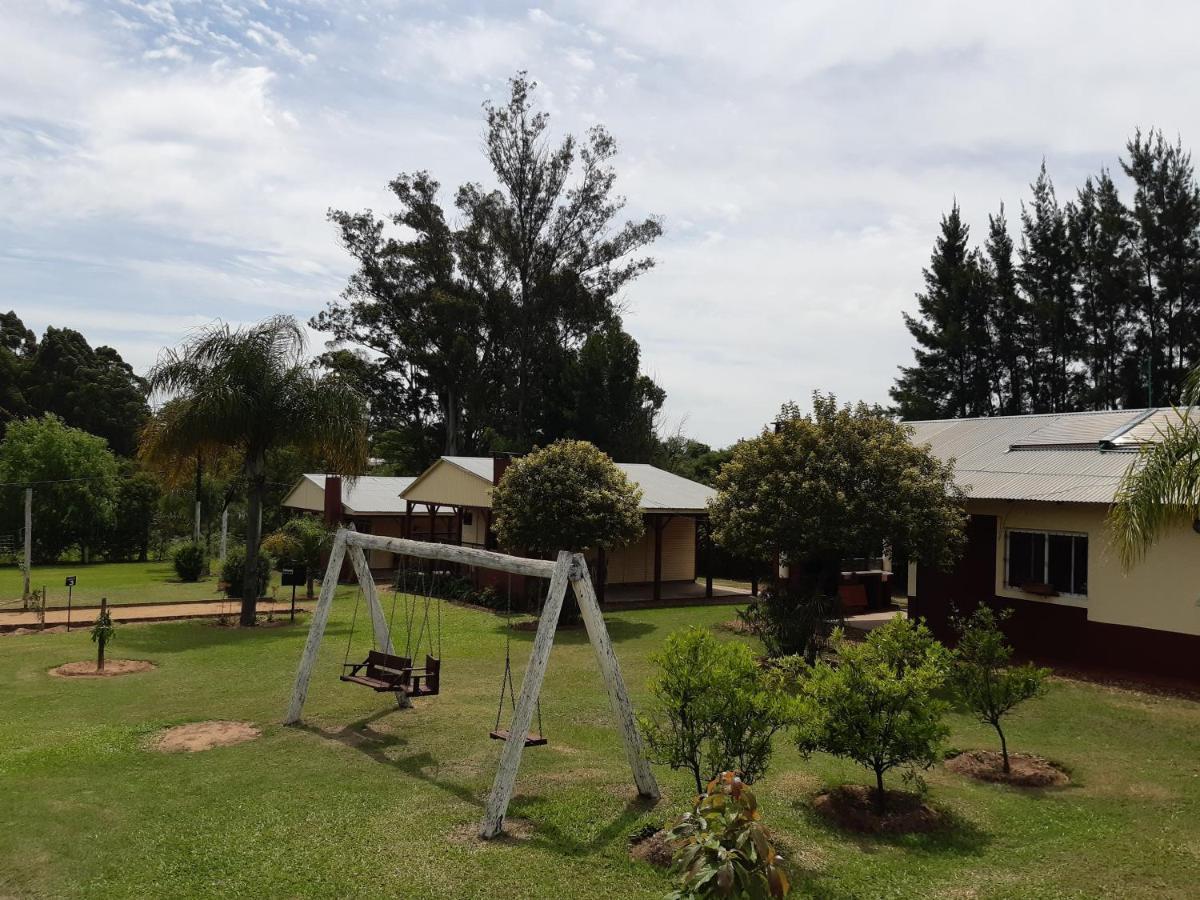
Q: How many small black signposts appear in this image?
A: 2